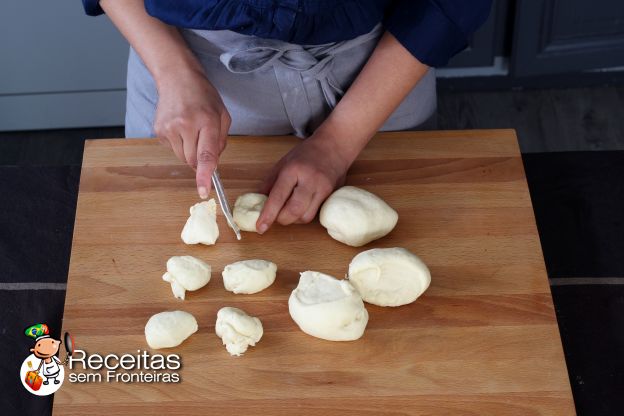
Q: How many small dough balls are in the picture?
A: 6